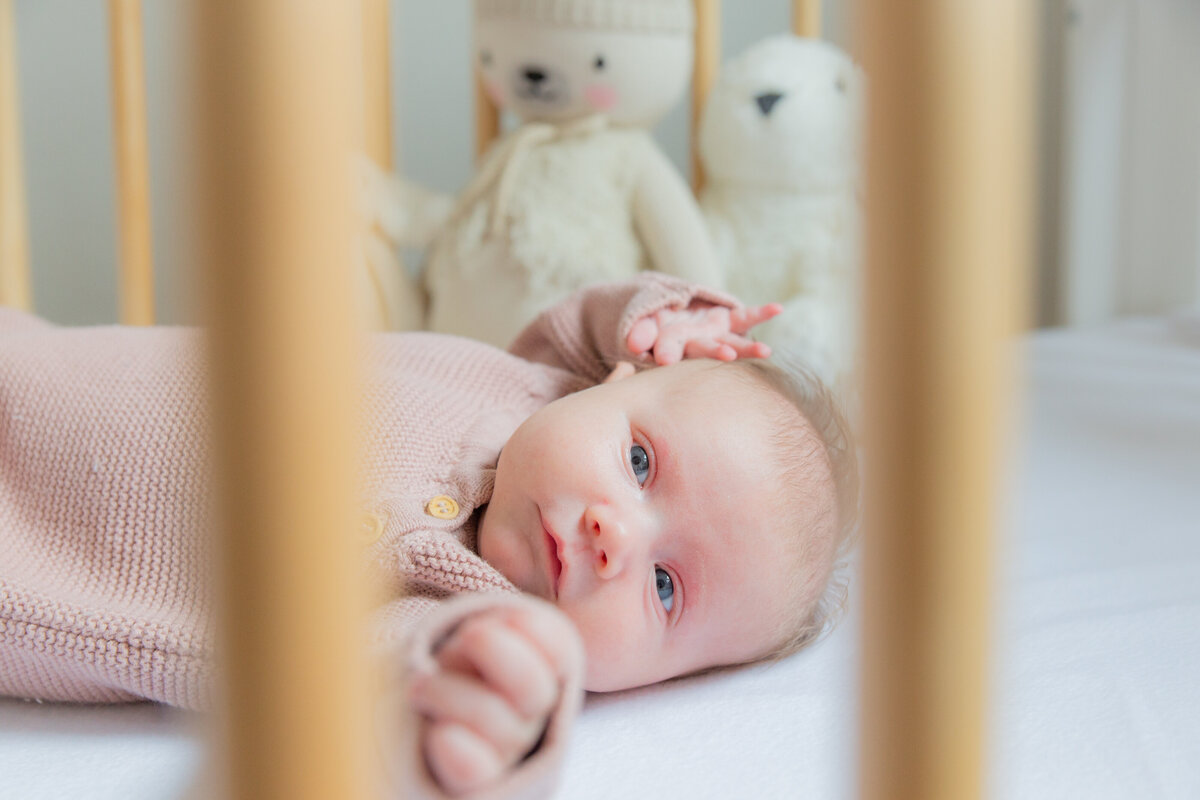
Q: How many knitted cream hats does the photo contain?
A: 1